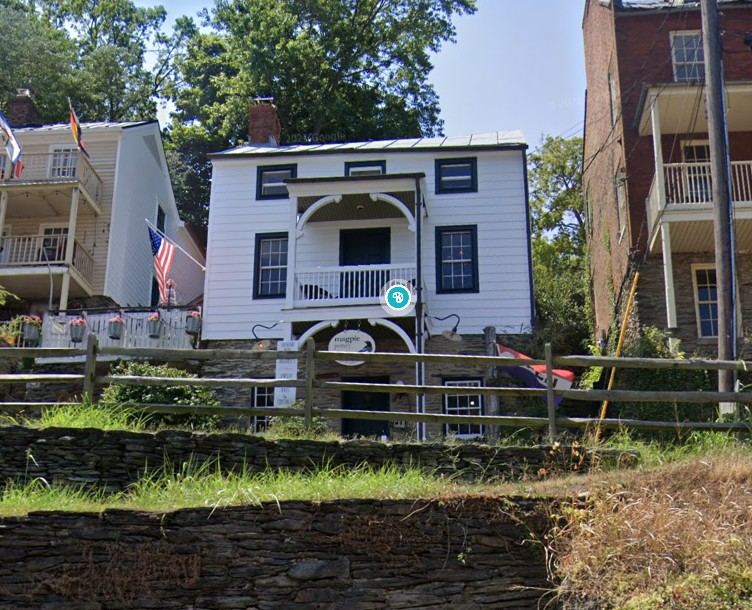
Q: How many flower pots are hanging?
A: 5